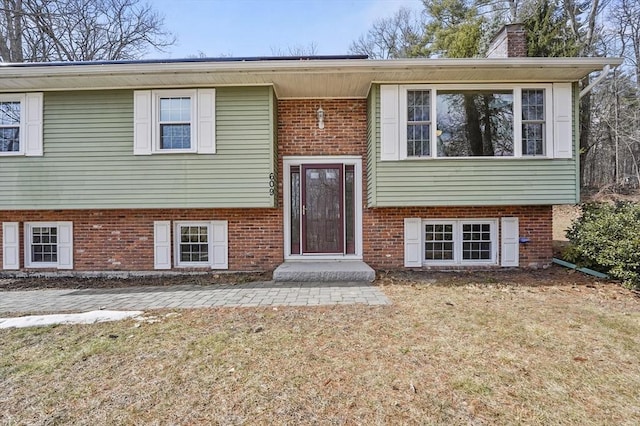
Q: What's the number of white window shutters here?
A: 11